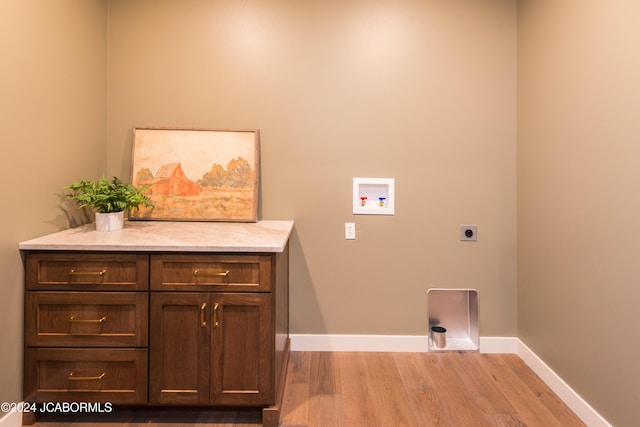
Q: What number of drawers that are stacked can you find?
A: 3